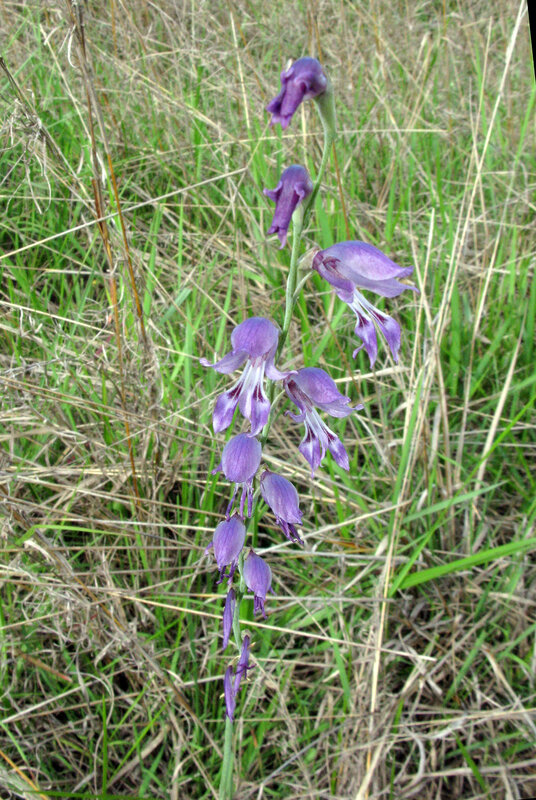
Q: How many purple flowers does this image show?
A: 12